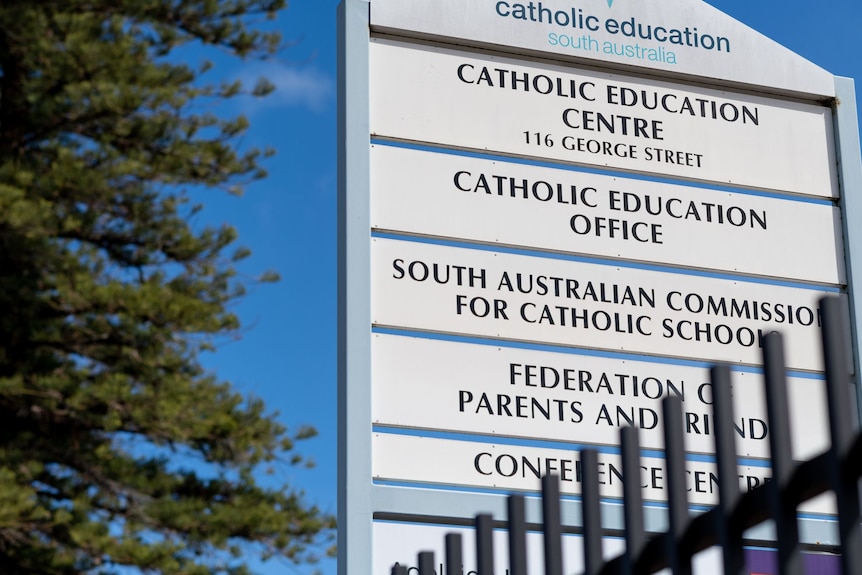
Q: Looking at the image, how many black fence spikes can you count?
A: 12